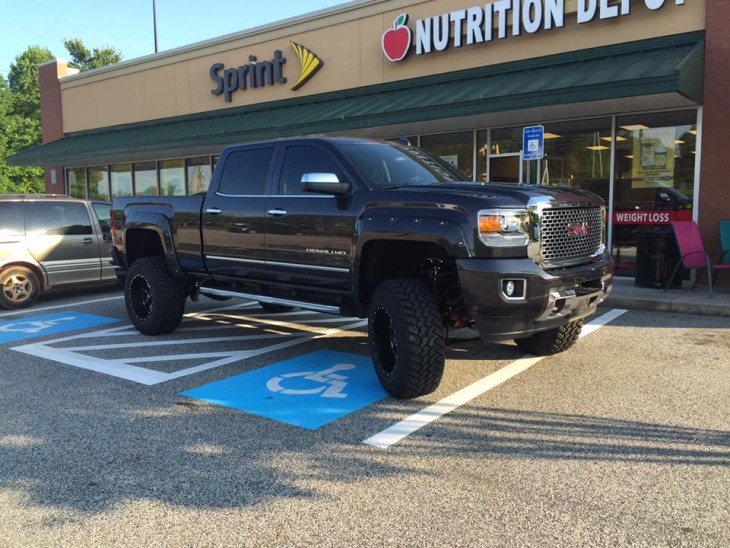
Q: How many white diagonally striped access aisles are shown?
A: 1